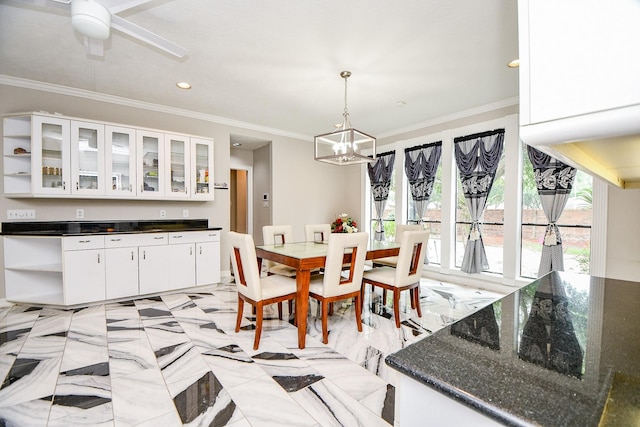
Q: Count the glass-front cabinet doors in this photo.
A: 6